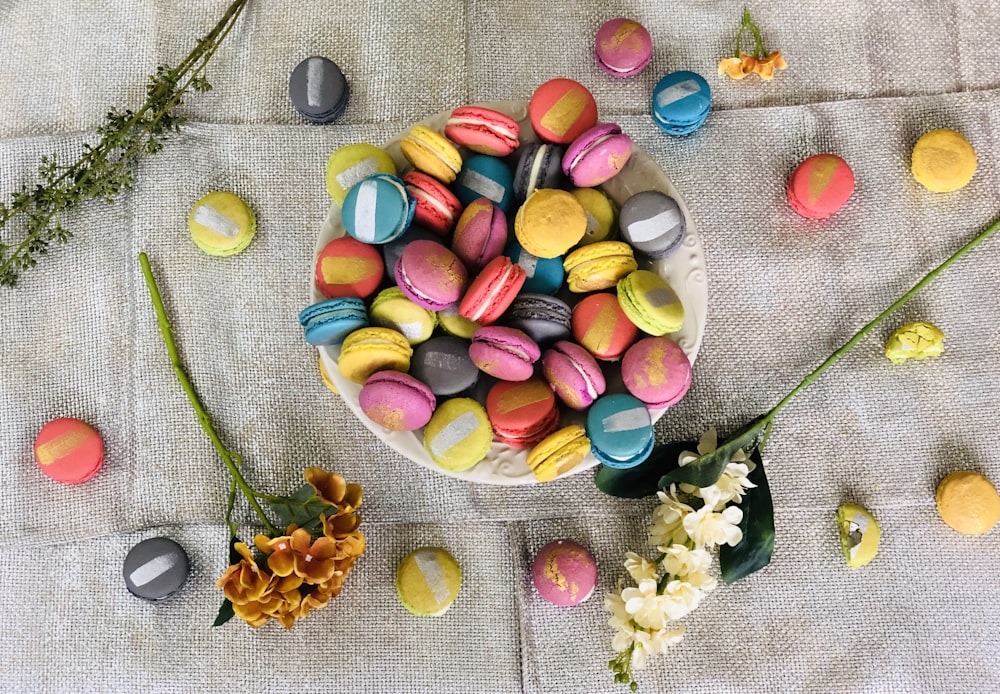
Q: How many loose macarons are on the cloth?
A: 13